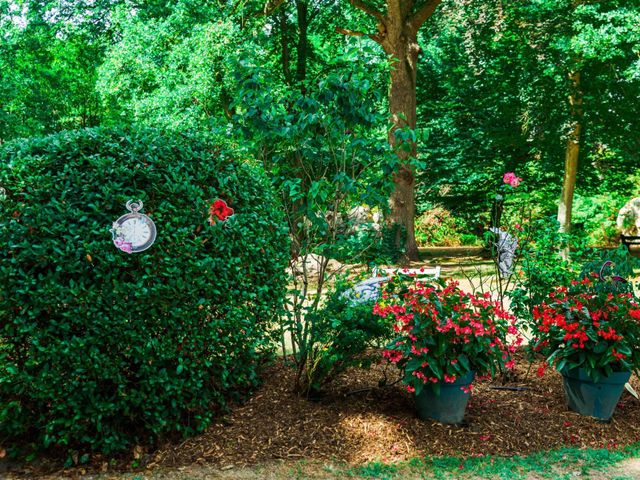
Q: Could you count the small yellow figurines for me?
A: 0